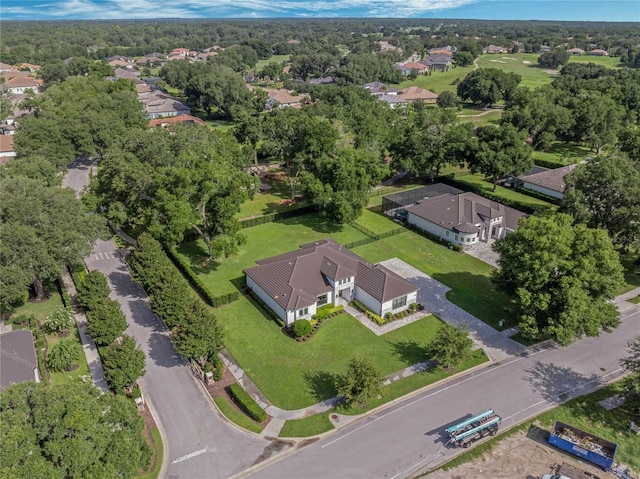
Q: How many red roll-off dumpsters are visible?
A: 0